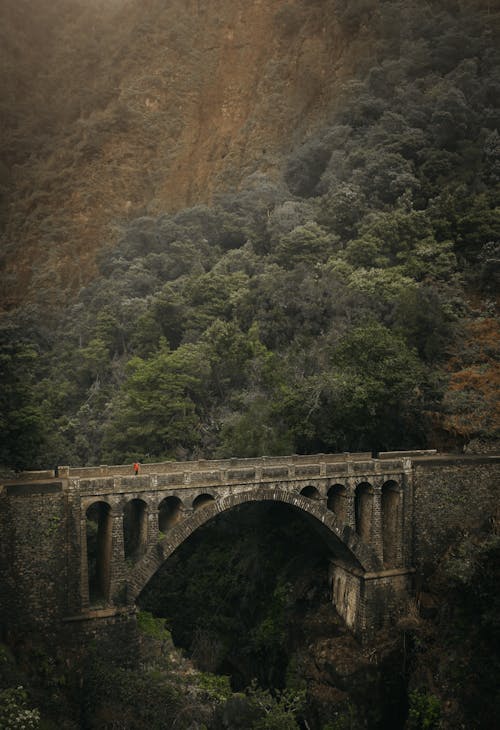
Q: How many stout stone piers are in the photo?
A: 2